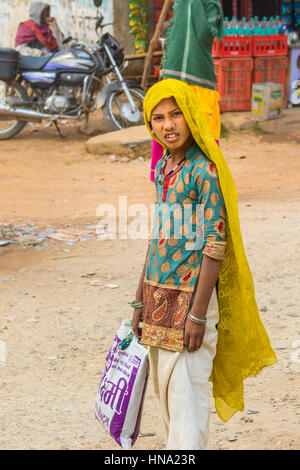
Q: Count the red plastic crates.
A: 4